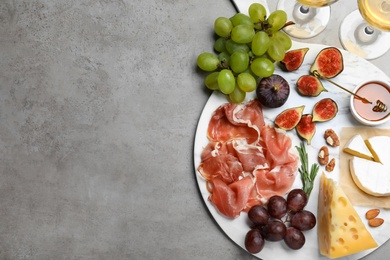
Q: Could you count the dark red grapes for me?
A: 7